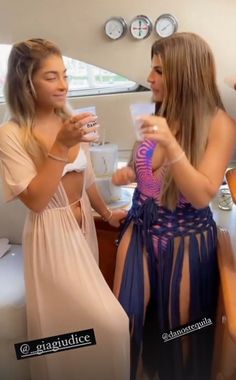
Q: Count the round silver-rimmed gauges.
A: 3